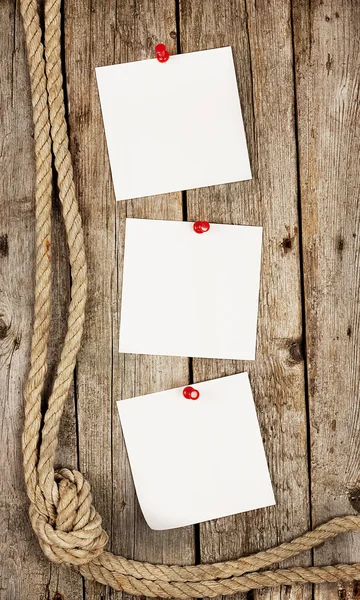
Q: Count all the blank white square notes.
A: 3